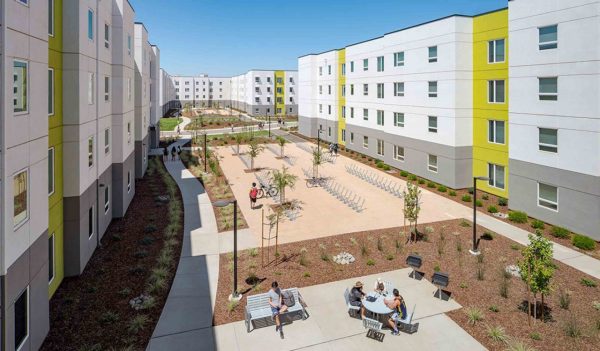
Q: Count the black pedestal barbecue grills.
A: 2